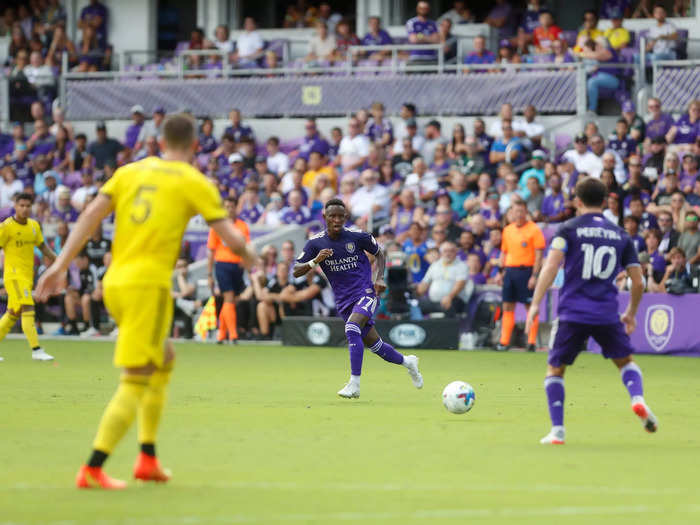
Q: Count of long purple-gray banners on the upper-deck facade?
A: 2